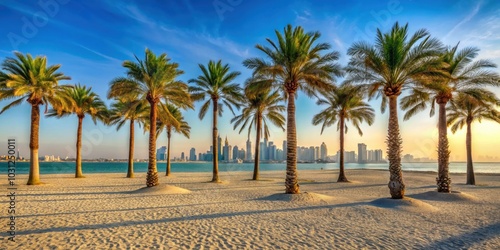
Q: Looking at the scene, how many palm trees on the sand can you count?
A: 12